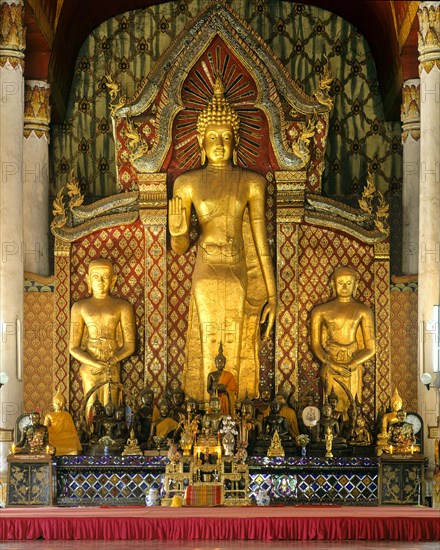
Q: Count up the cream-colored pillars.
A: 4